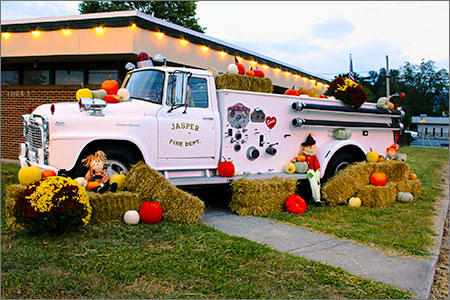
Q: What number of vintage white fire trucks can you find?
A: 1